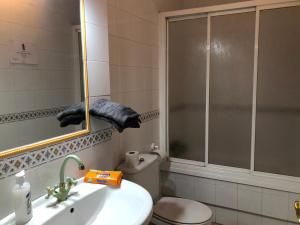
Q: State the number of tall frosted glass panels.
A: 3